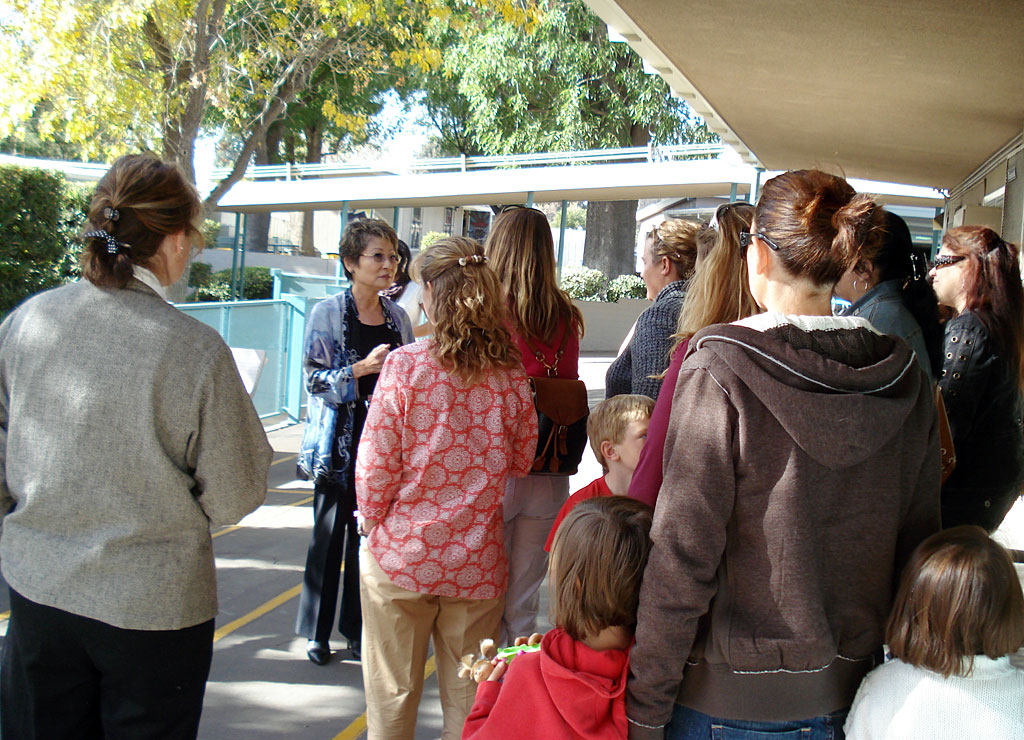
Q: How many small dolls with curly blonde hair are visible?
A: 1